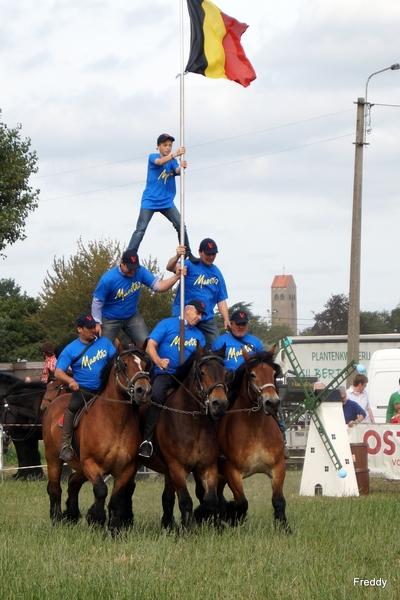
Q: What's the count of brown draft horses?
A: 3